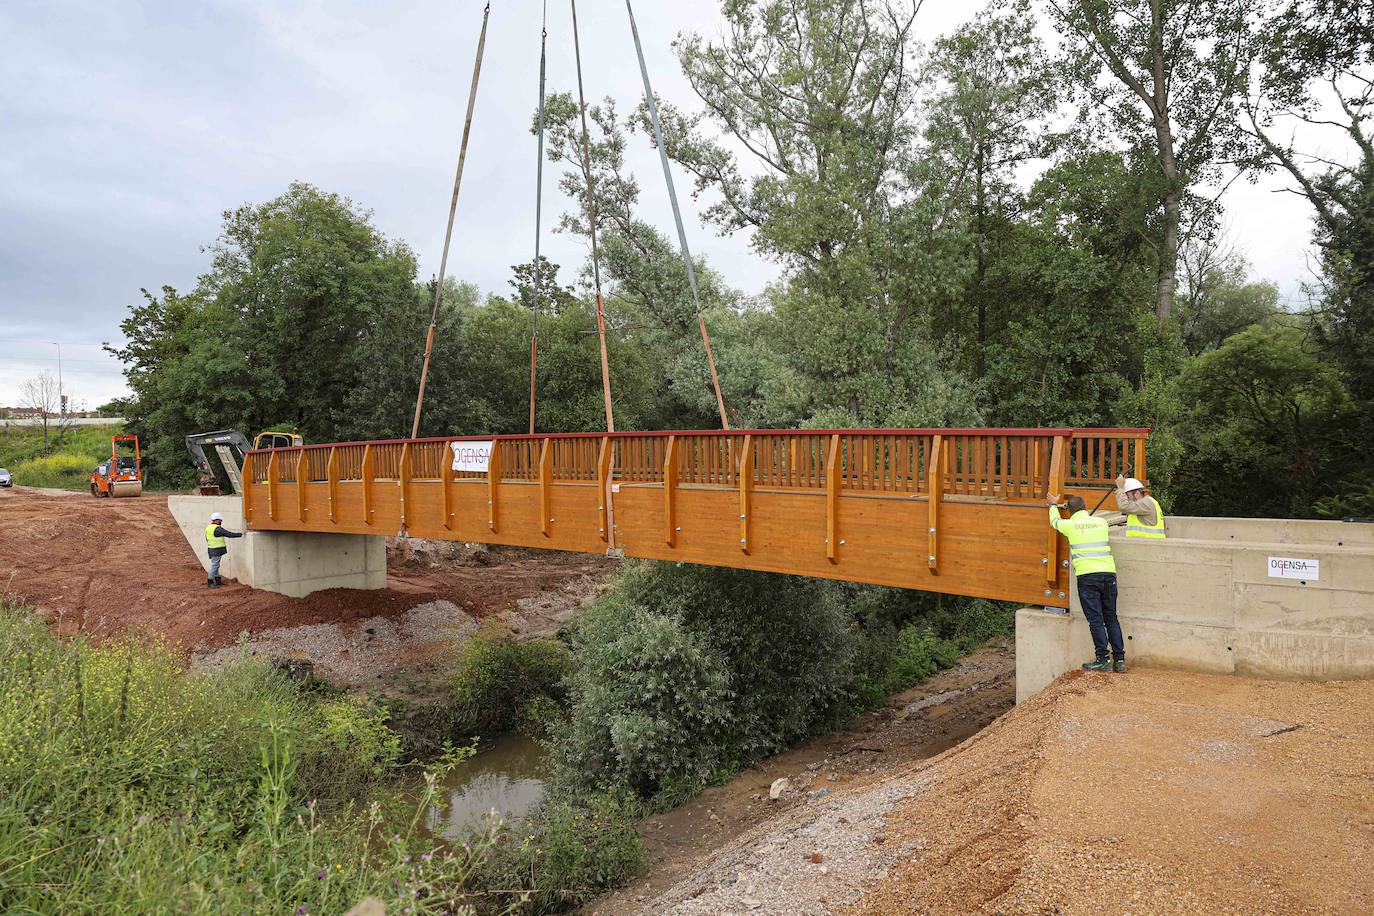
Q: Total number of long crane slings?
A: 4